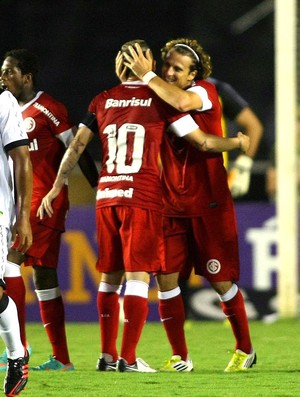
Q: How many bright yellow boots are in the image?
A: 2